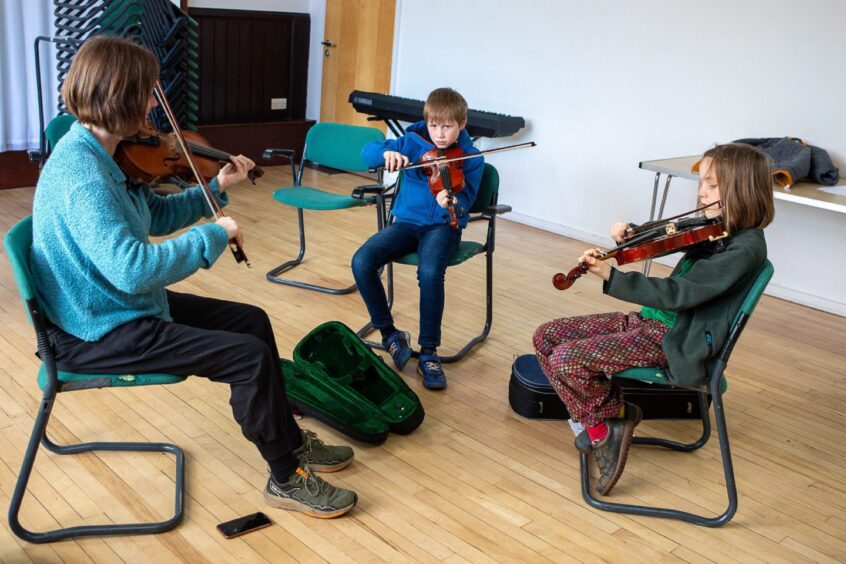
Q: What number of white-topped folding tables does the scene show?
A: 1